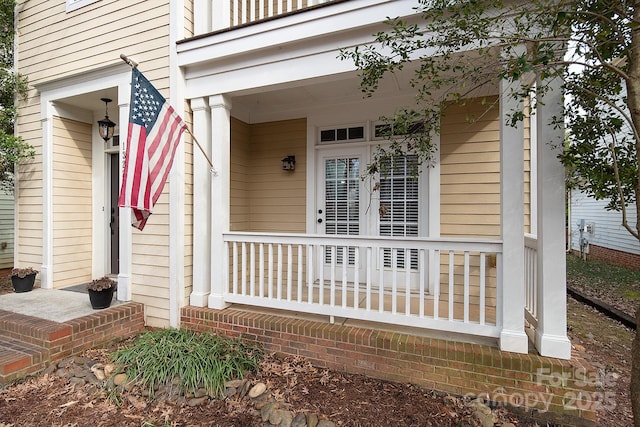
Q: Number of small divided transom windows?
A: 2